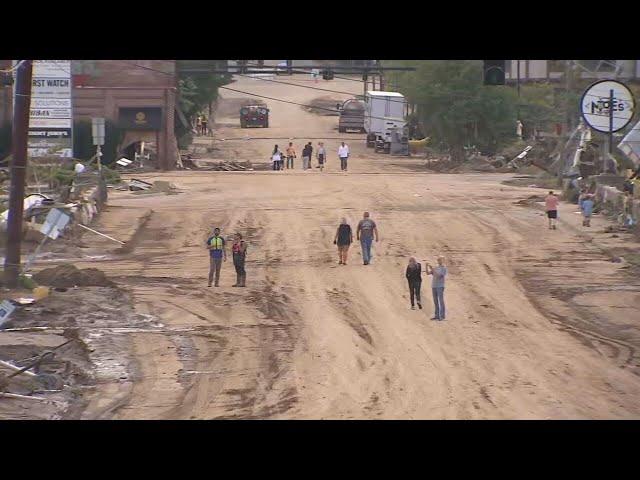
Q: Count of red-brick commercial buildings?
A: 1